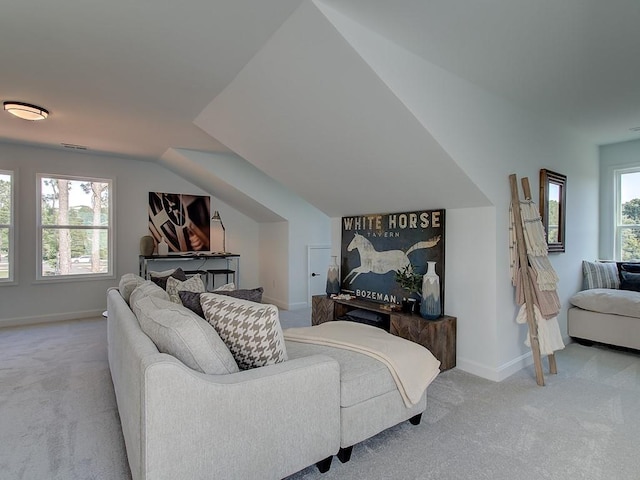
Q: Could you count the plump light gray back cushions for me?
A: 3